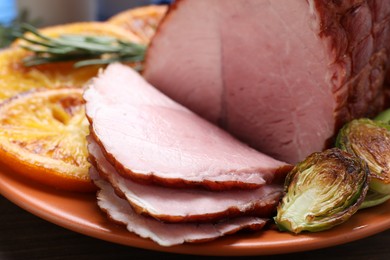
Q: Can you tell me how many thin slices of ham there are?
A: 3